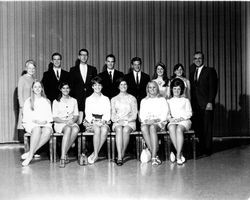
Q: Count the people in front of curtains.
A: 14